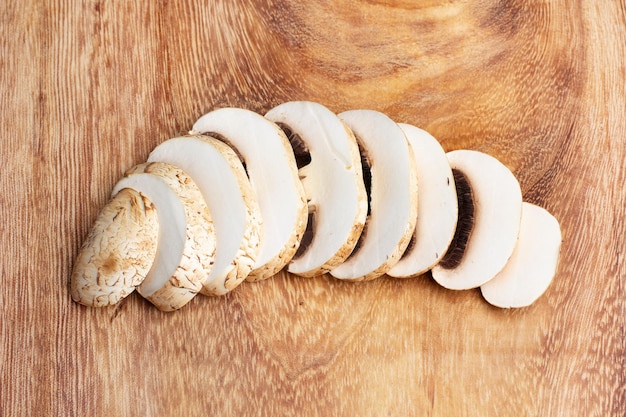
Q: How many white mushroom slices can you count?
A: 9